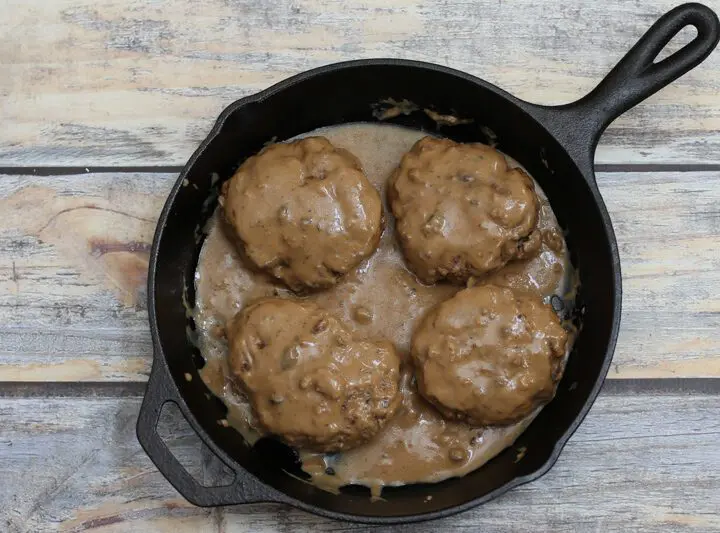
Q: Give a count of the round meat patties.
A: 4